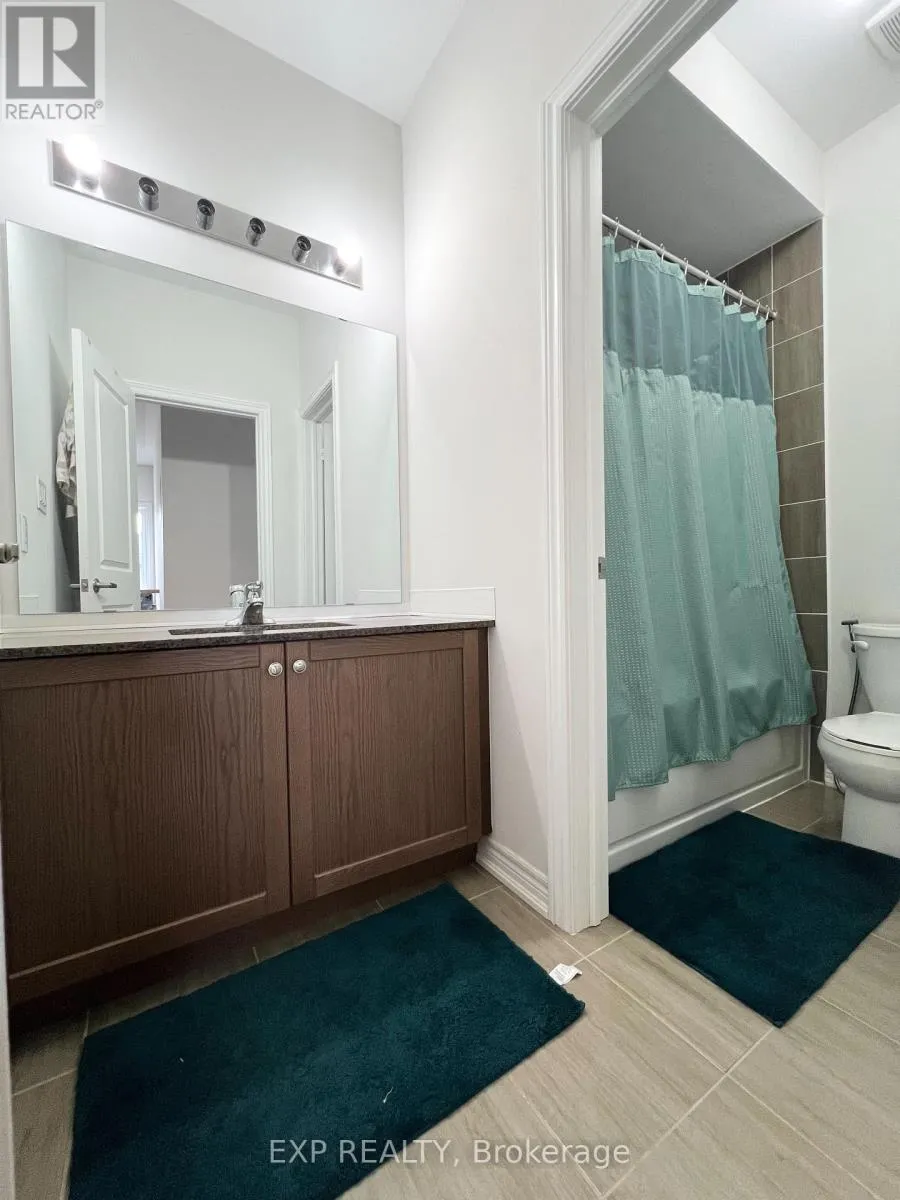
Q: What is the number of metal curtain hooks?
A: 9